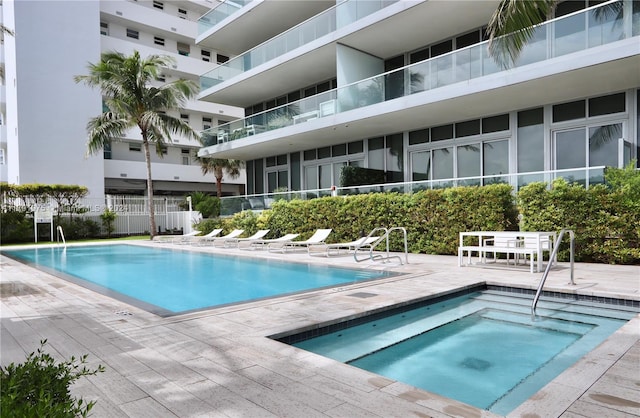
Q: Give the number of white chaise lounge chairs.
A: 7